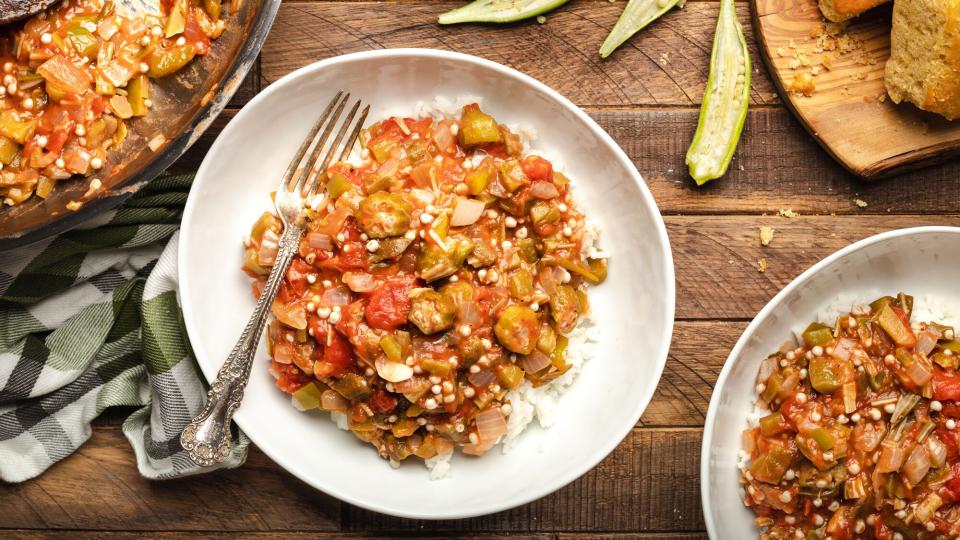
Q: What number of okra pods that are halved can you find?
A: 3